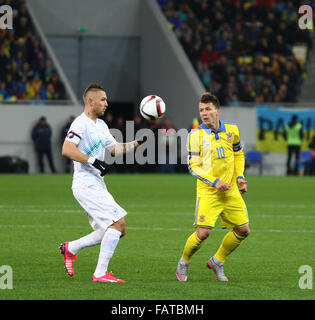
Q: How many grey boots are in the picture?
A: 2